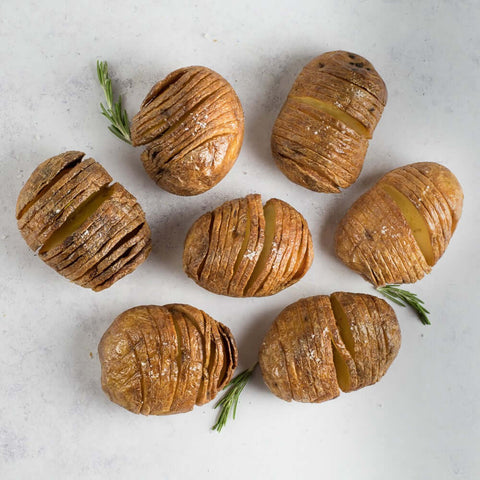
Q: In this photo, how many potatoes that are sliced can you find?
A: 7